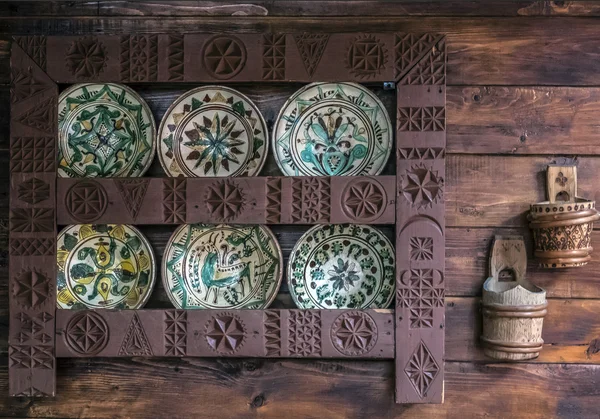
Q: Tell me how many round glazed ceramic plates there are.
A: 6